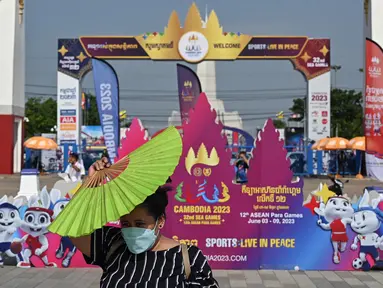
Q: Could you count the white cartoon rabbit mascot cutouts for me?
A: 5